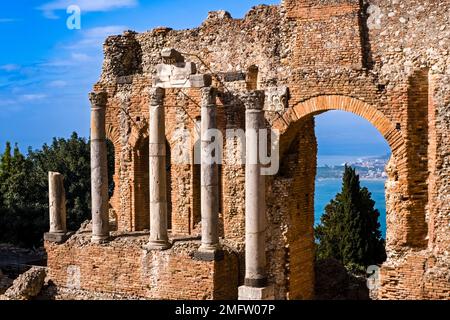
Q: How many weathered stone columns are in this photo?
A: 5